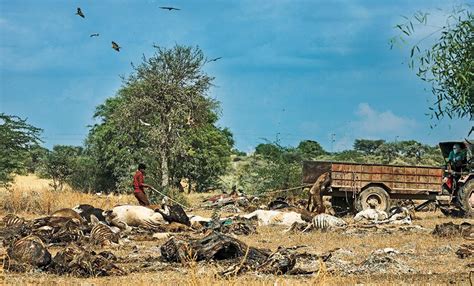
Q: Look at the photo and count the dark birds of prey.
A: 5